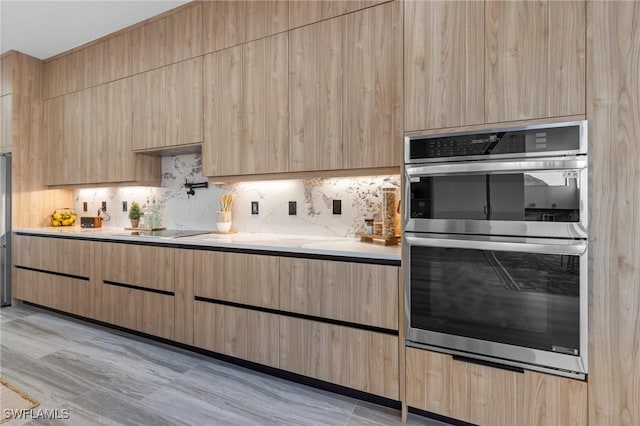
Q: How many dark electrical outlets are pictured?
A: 6